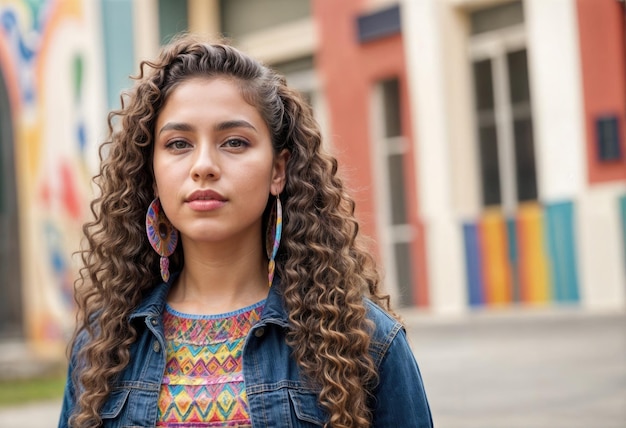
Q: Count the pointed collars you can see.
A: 2